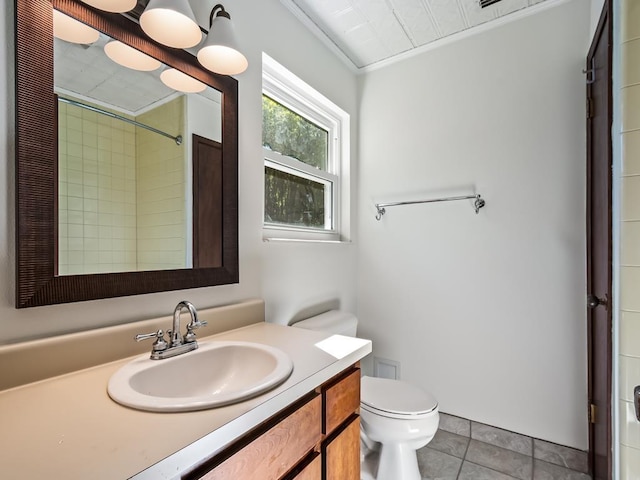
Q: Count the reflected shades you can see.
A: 3